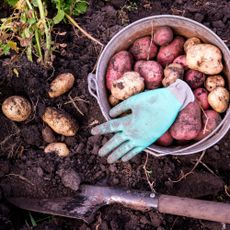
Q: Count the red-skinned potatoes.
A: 11